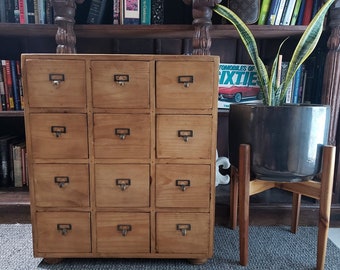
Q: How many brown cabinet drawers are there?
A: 12